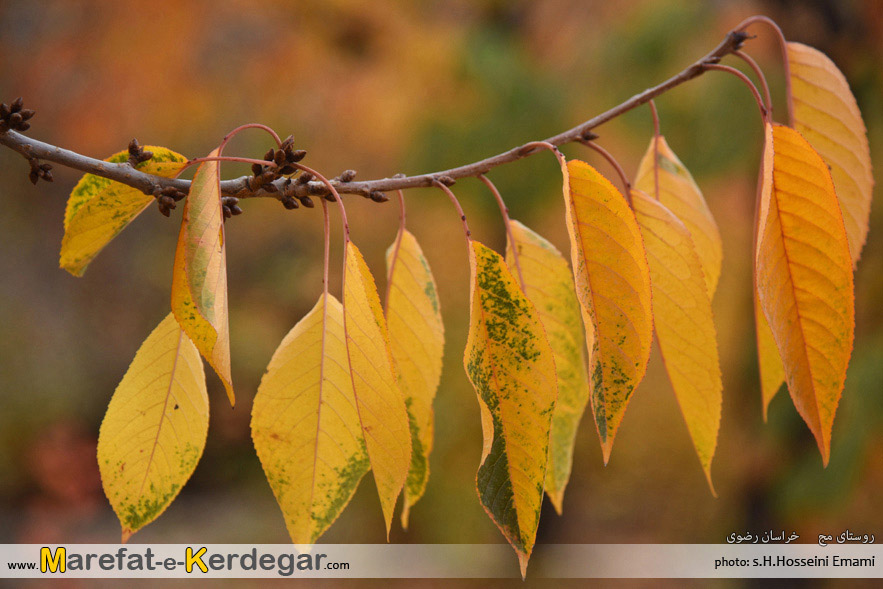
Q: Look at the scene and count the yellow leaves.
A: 14